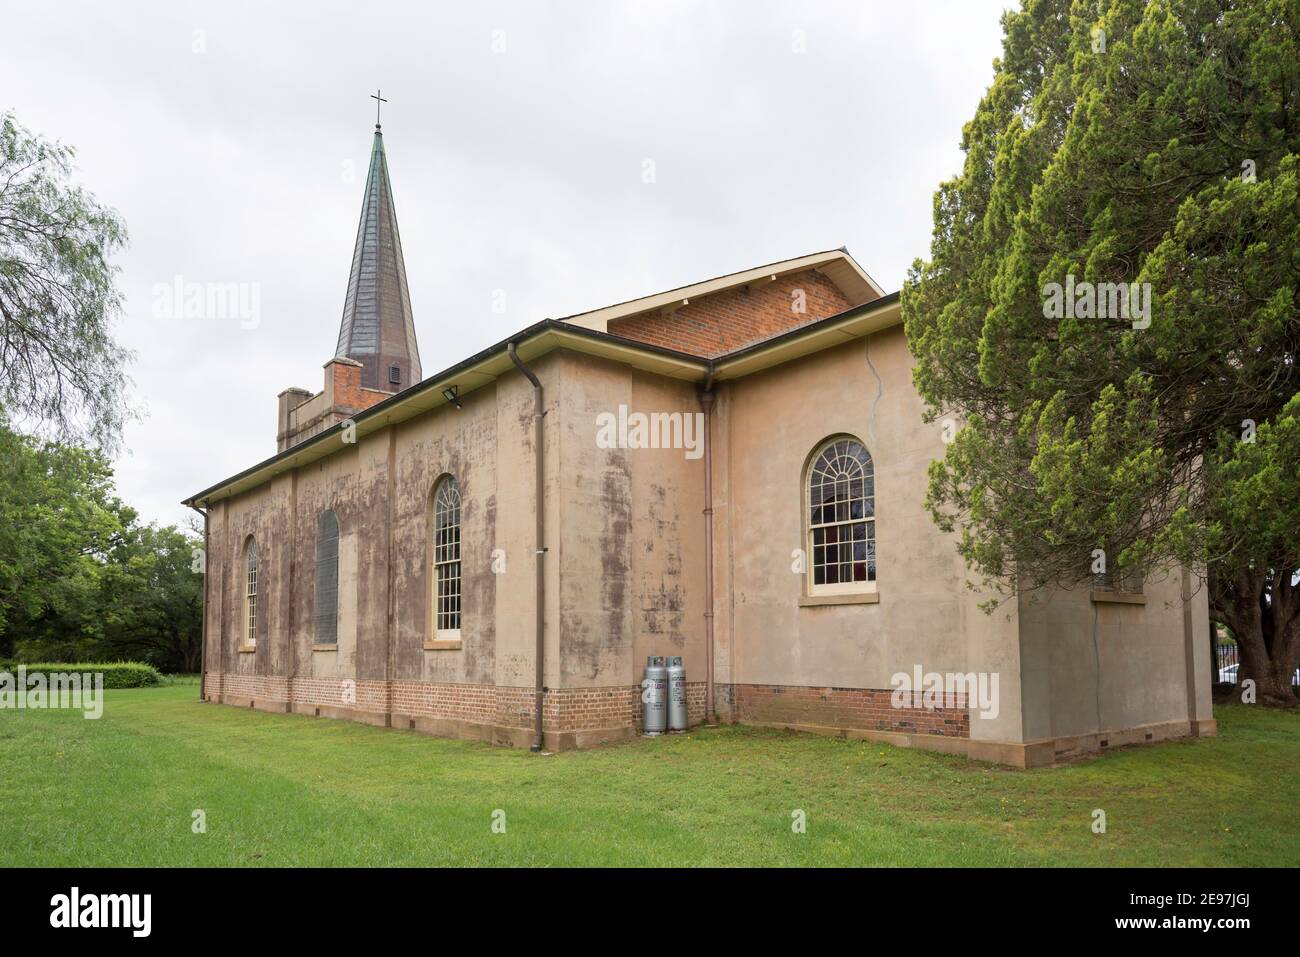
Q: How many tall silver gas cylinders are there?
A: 2